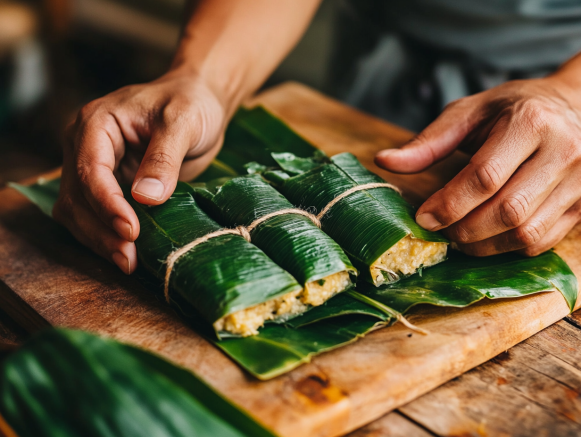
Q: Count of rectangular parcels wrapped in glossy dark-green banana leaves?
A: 3